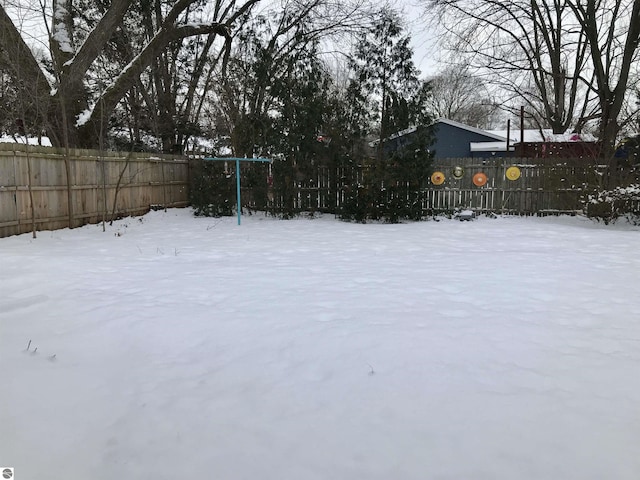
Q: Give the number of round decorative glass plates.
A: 4